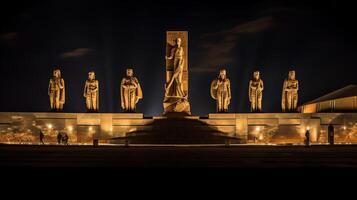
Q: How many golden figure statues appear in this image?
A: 7